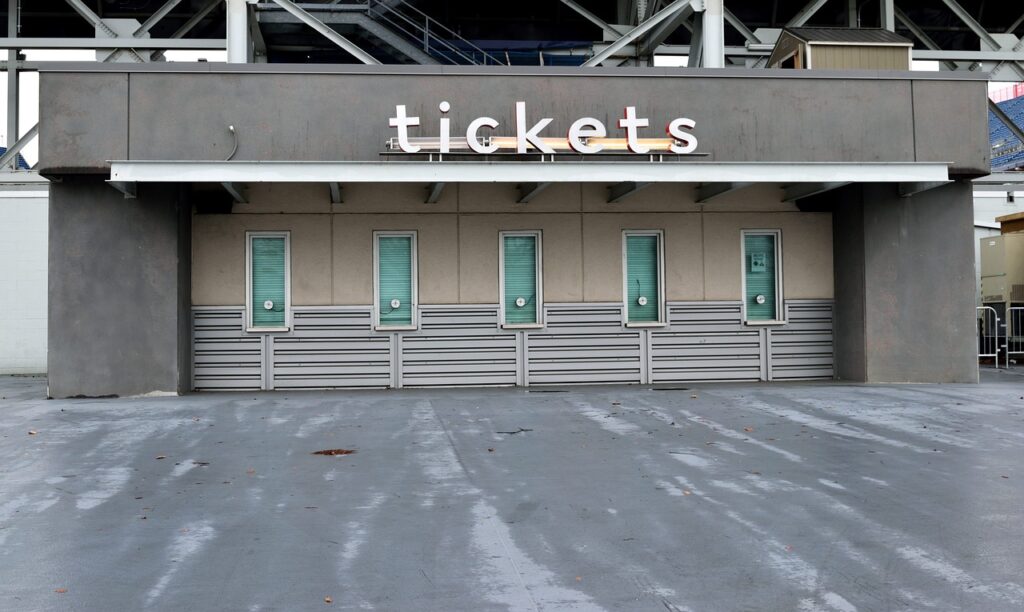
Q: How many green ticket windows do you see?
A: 5